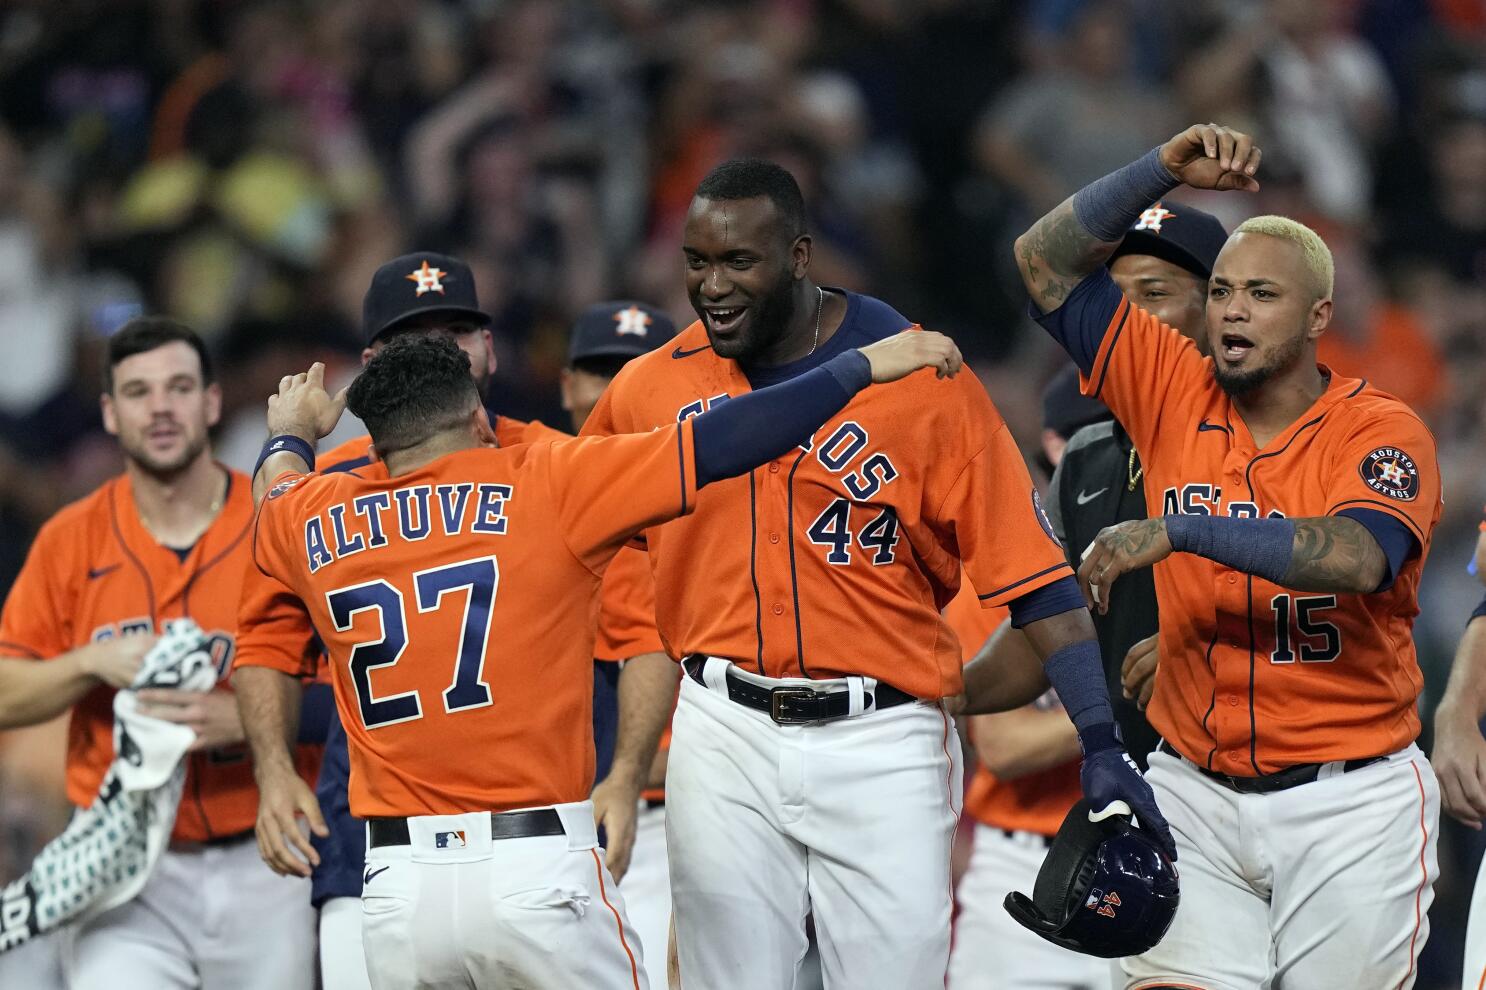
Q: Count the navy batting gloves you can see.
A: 1